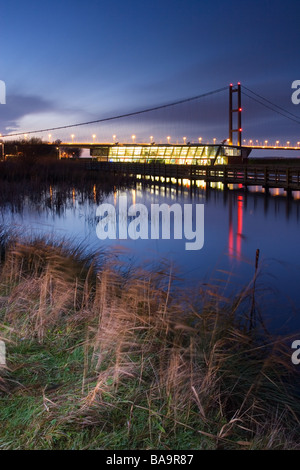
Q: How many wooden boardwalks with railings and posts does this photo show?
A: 1